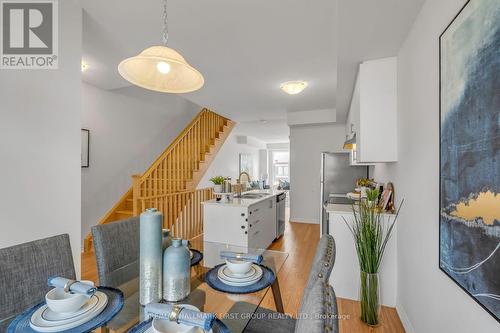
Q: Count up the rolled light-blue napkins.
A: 3